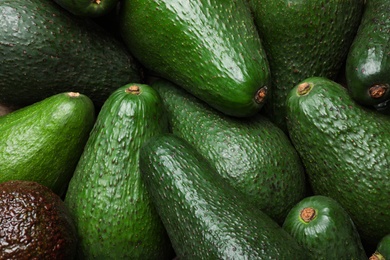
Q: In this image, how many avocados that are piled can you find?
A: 13